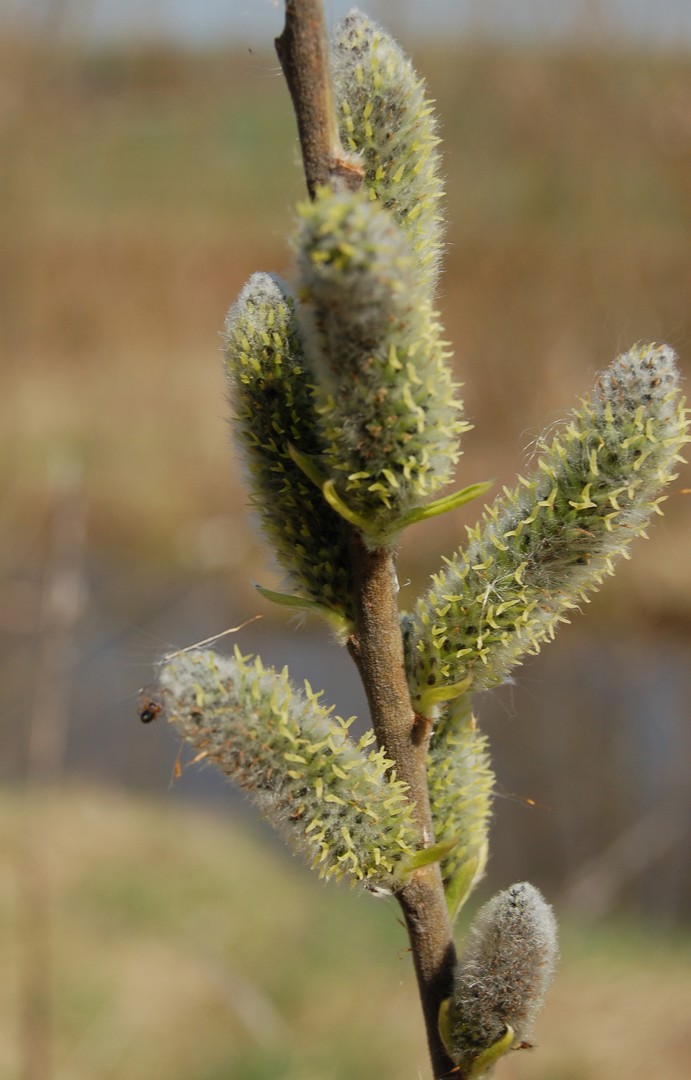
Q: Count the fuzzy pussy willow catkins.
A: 7